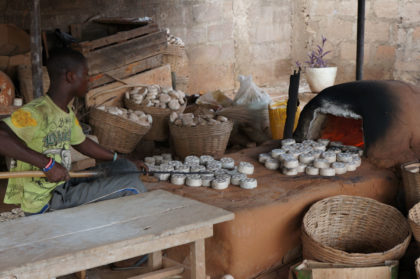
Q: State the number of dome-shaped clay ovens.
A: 1